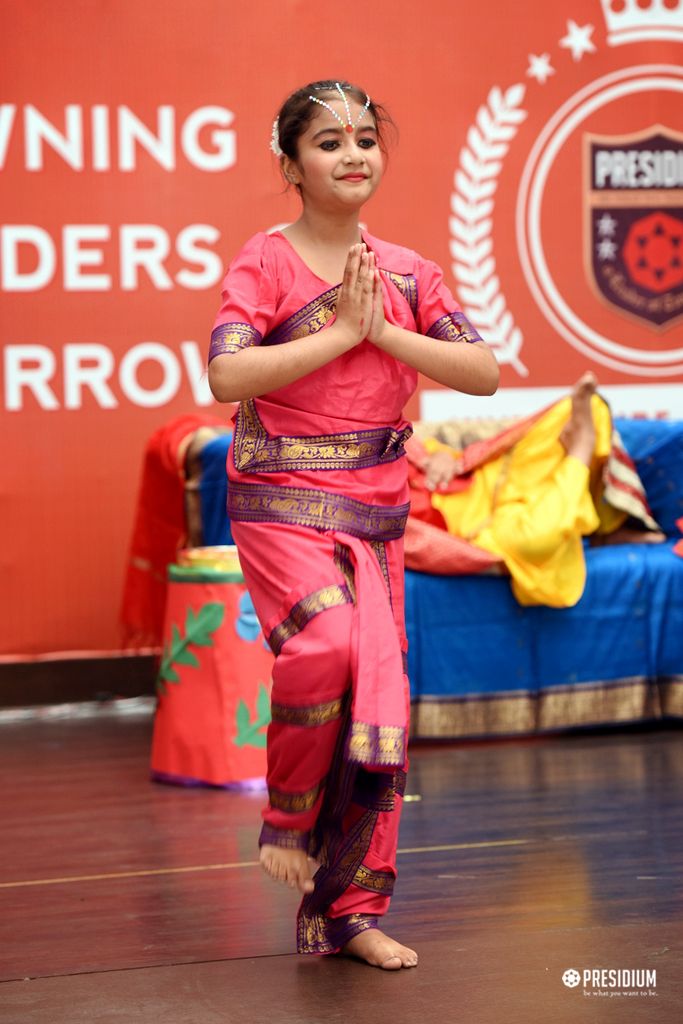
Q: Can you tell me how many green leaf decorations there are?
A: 2